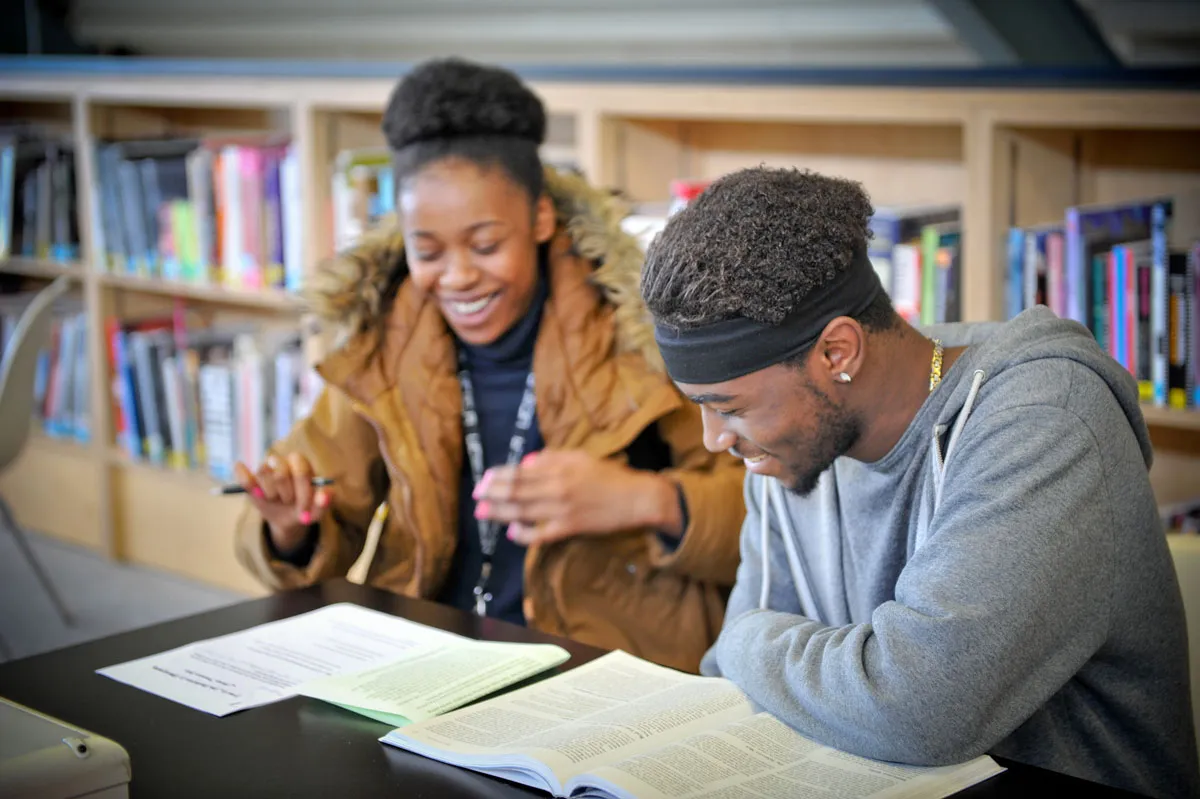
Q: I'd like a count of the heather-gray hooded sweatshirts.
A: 1